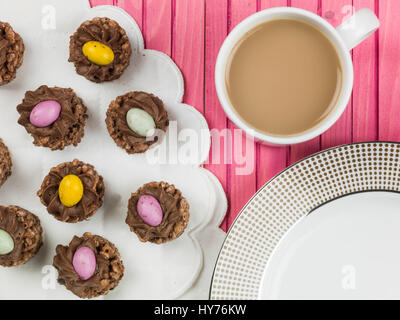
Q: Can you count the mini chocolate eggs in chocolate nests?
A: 7